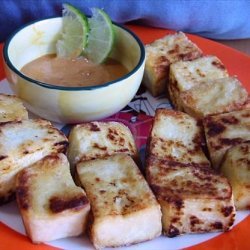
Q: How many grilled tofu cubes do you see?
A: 12